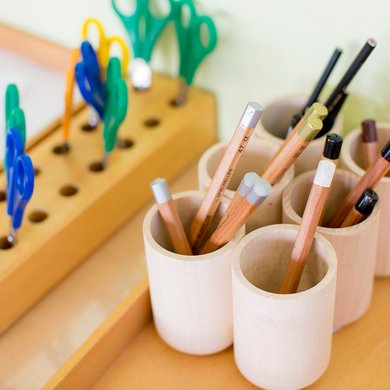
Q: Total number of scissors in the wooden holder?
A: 8